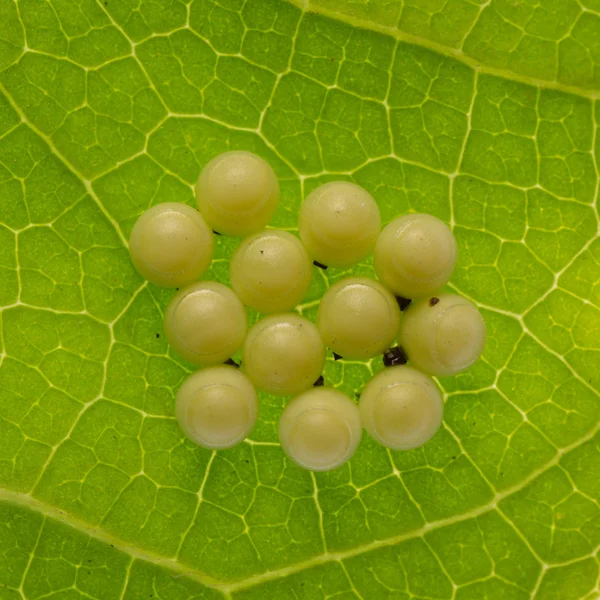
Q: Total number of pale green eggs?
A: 12